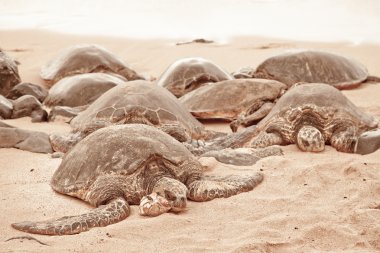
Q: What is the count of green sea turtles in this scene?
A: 8